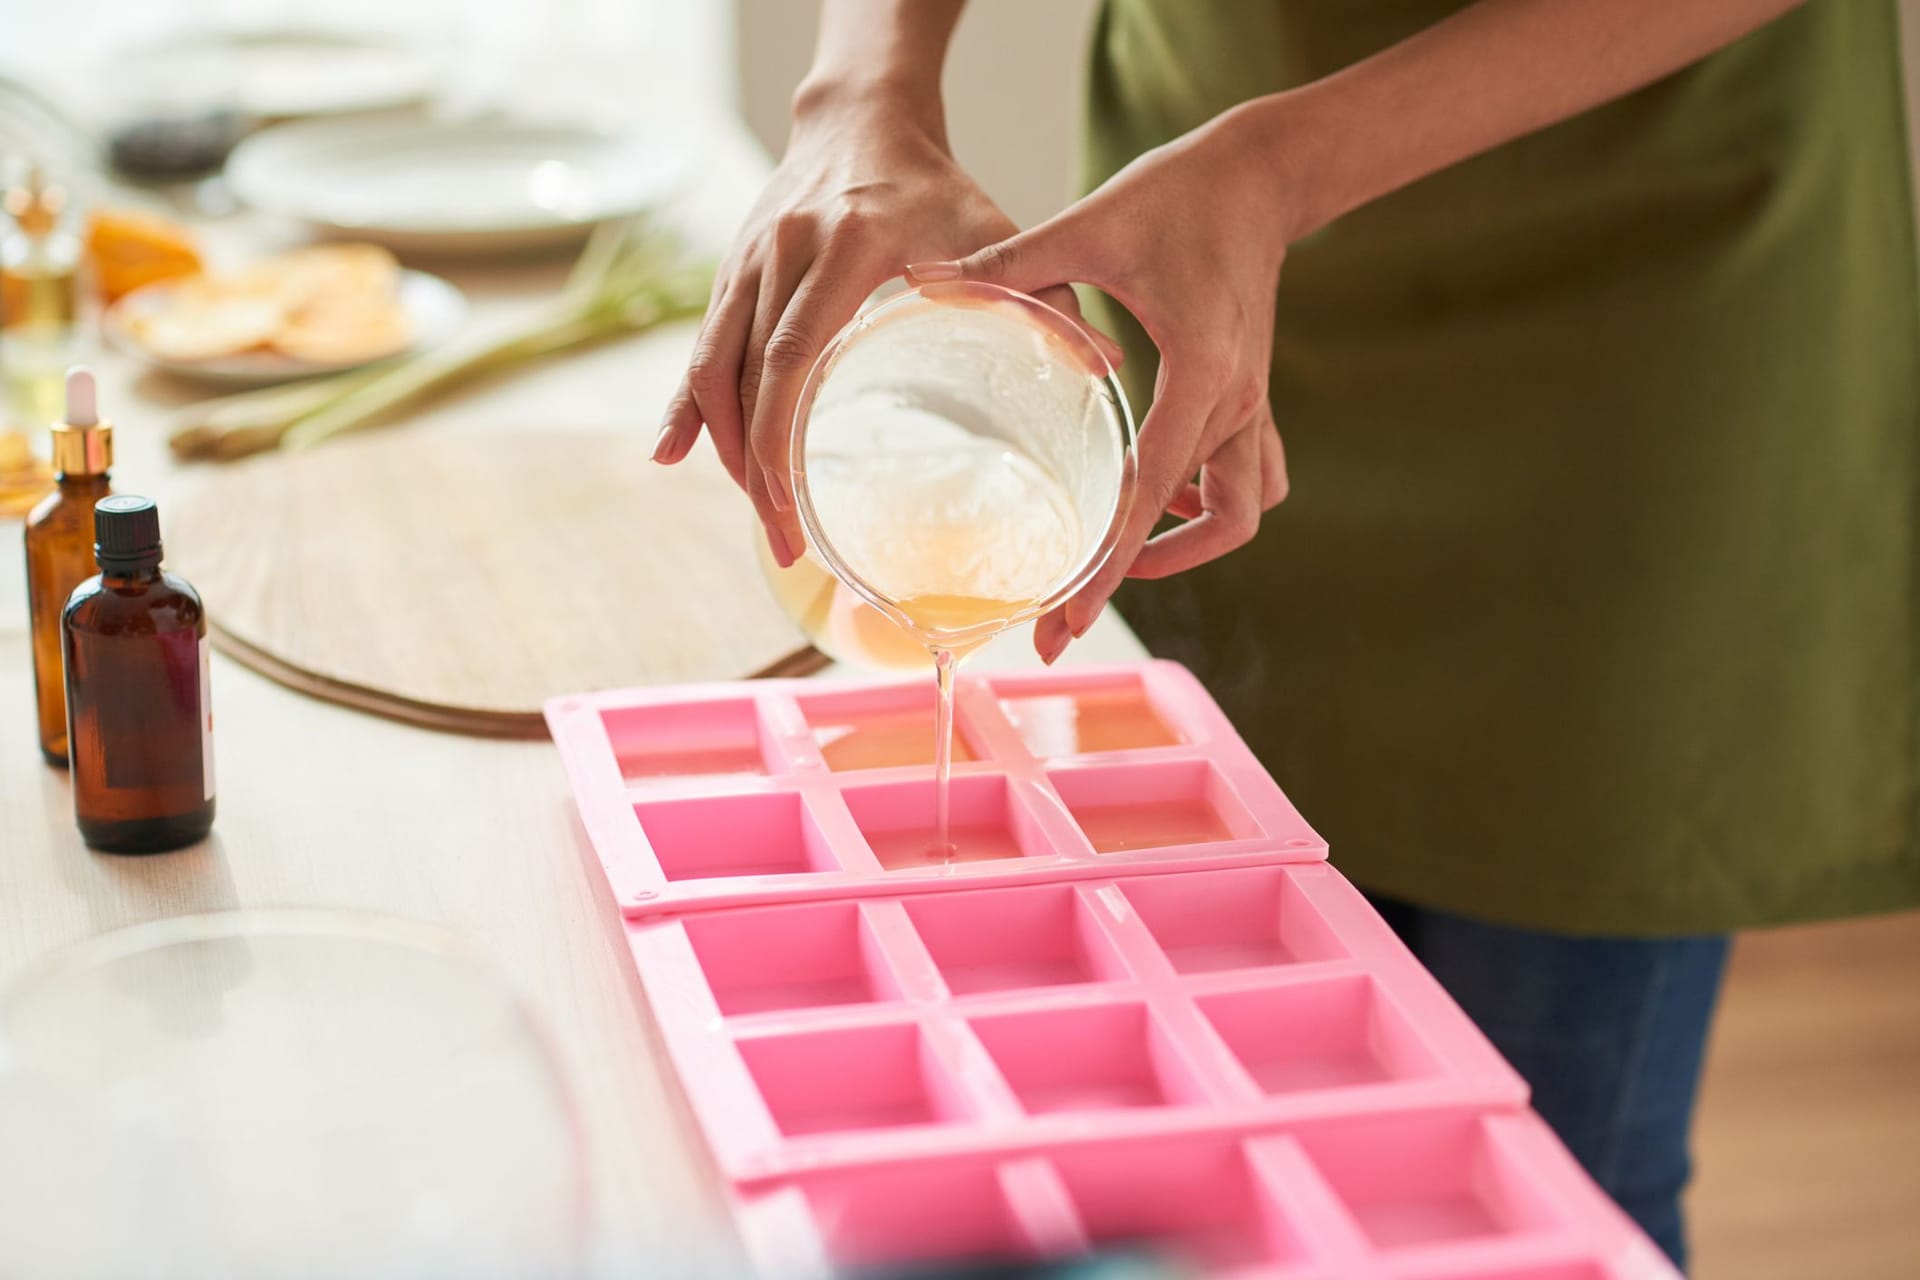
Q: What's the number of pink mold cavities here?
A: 15